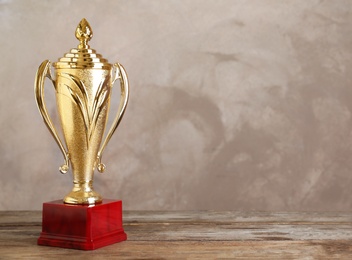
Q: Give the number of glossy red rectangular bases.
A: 1